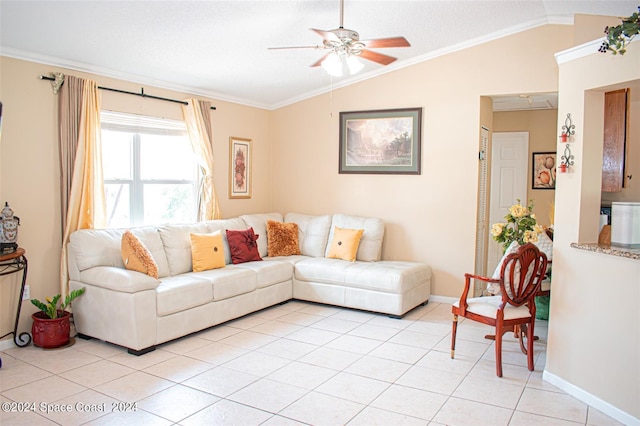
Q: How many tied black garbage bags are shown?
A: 0